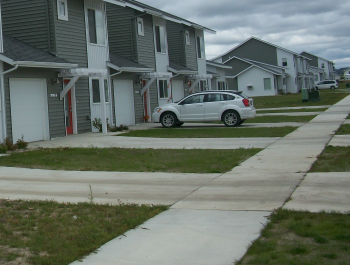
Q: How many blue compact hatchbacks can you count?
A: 0